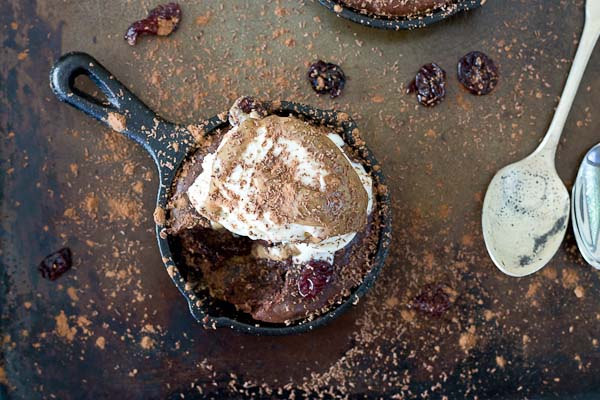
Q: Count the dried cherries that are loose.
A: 6